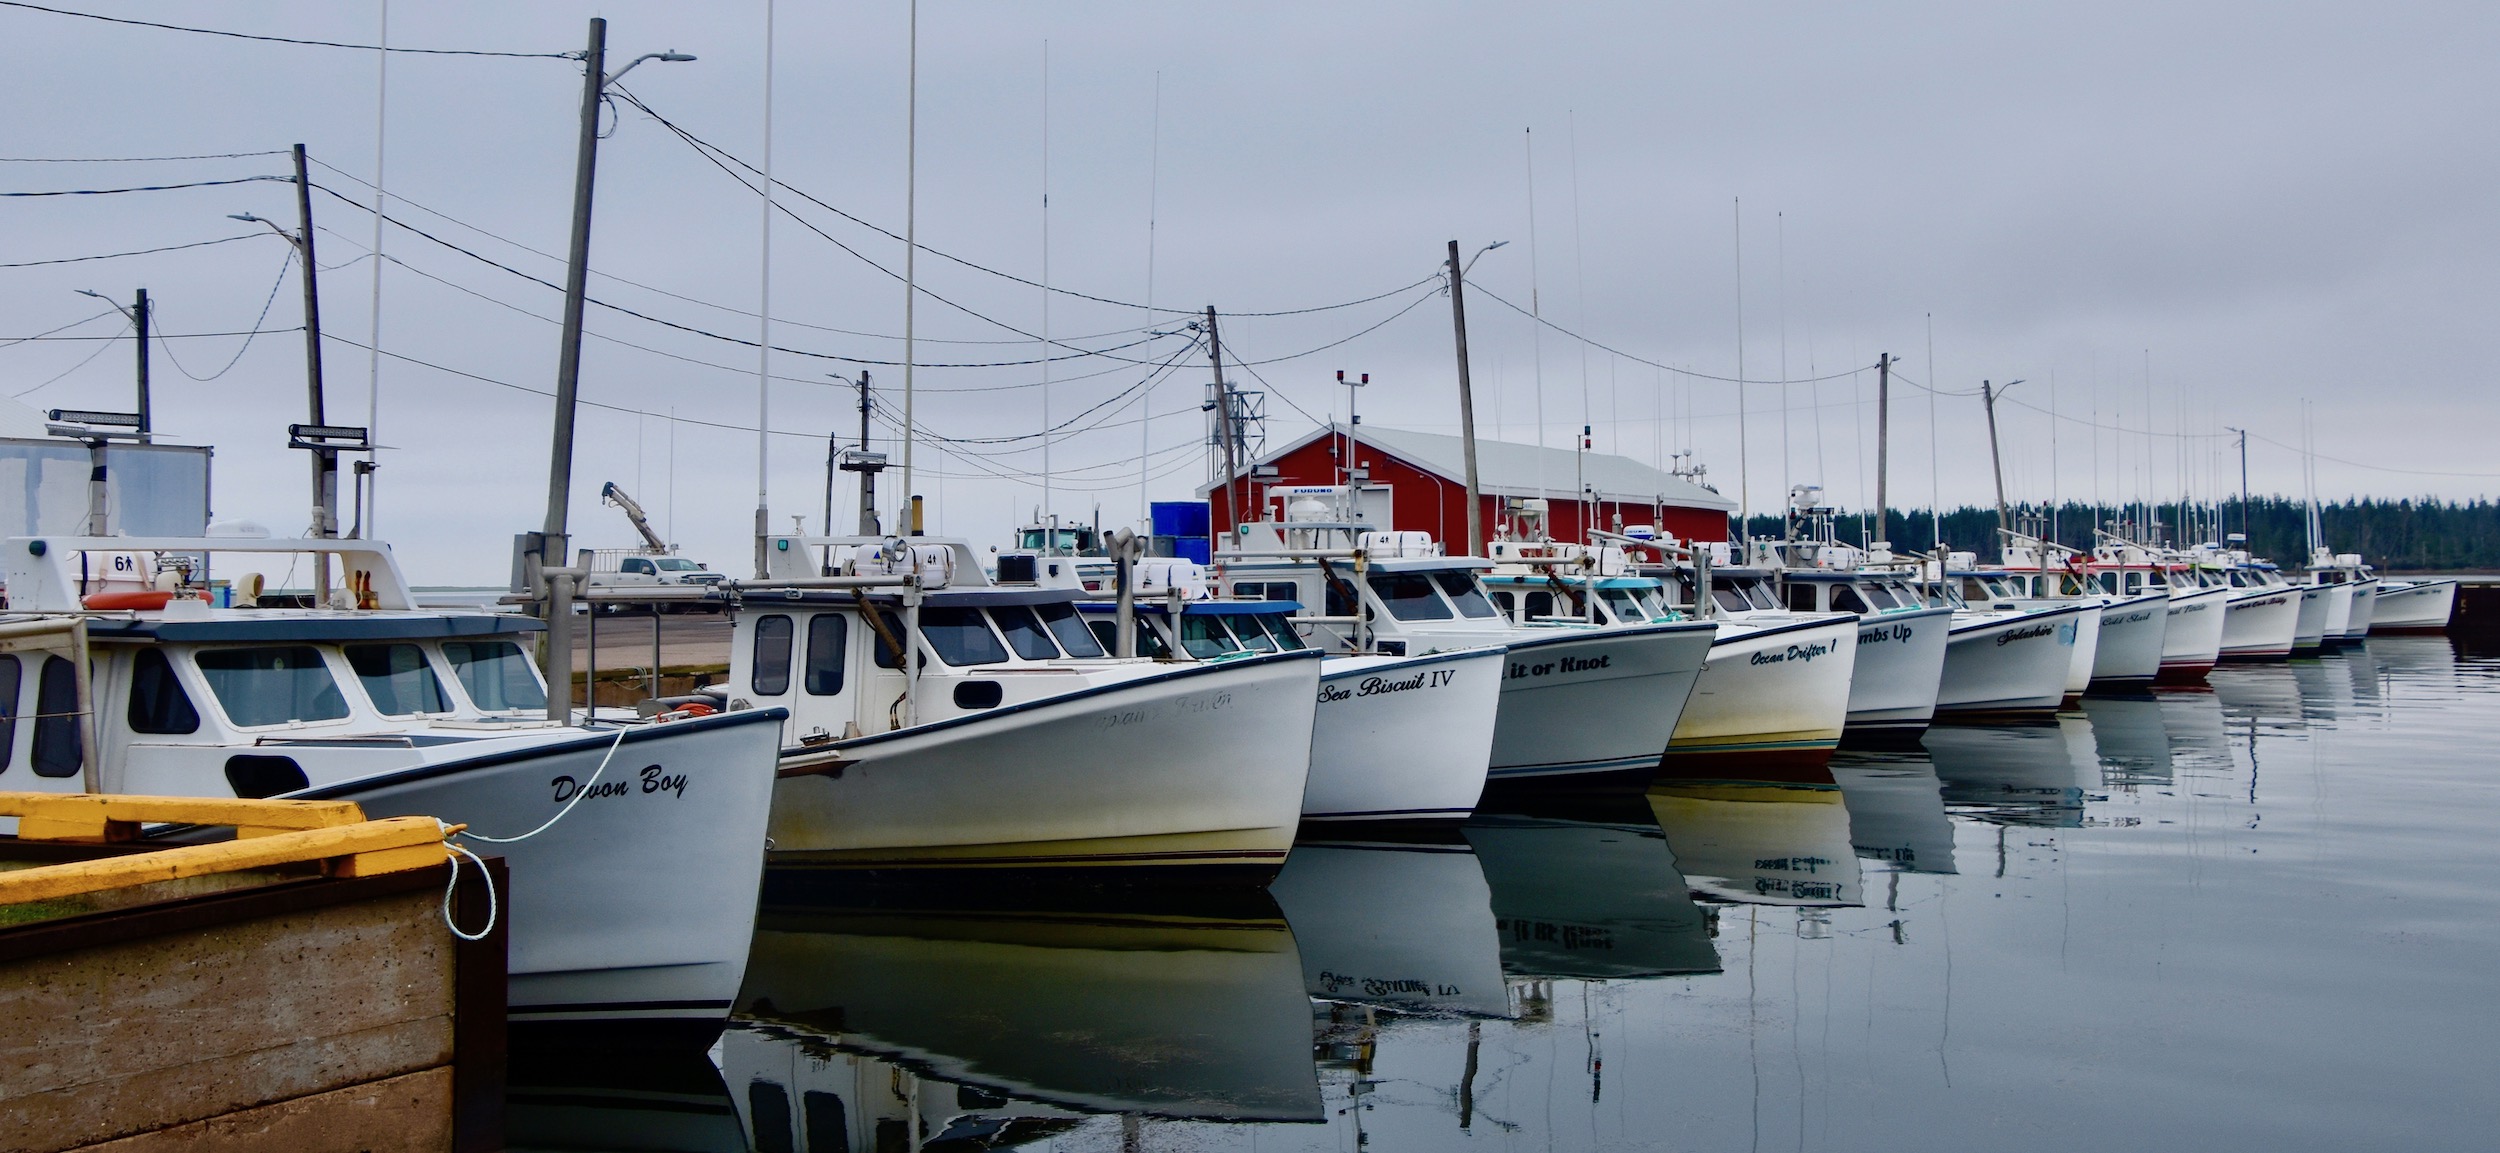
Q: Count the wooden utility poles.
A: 10